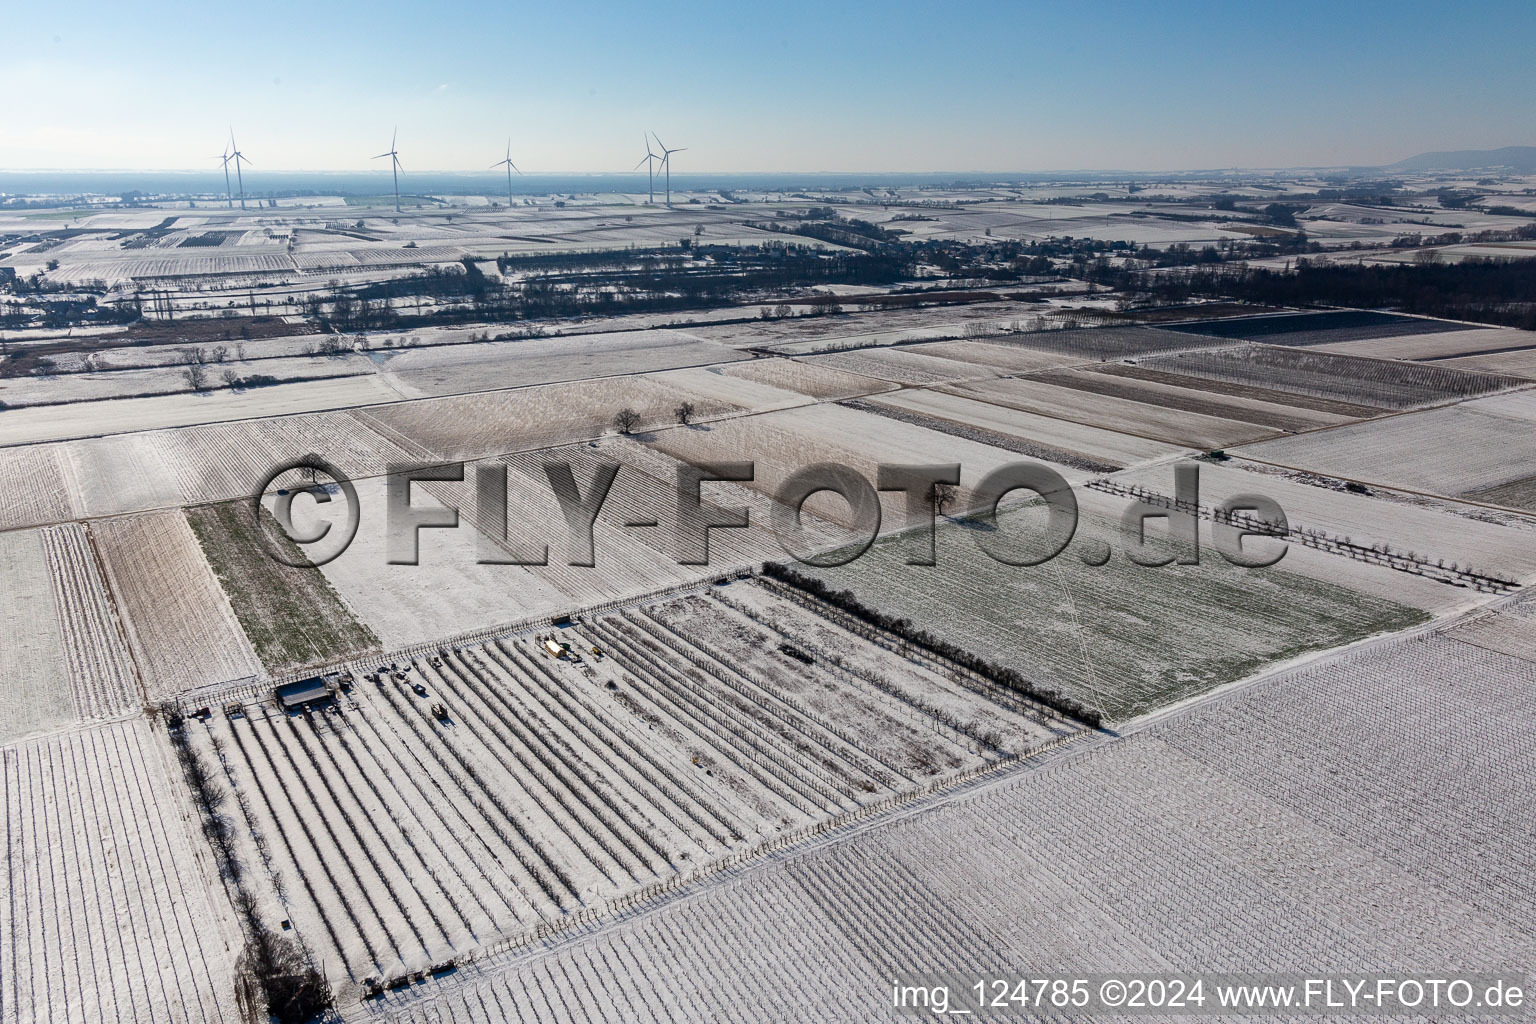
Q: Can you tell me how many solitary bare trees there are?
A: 4